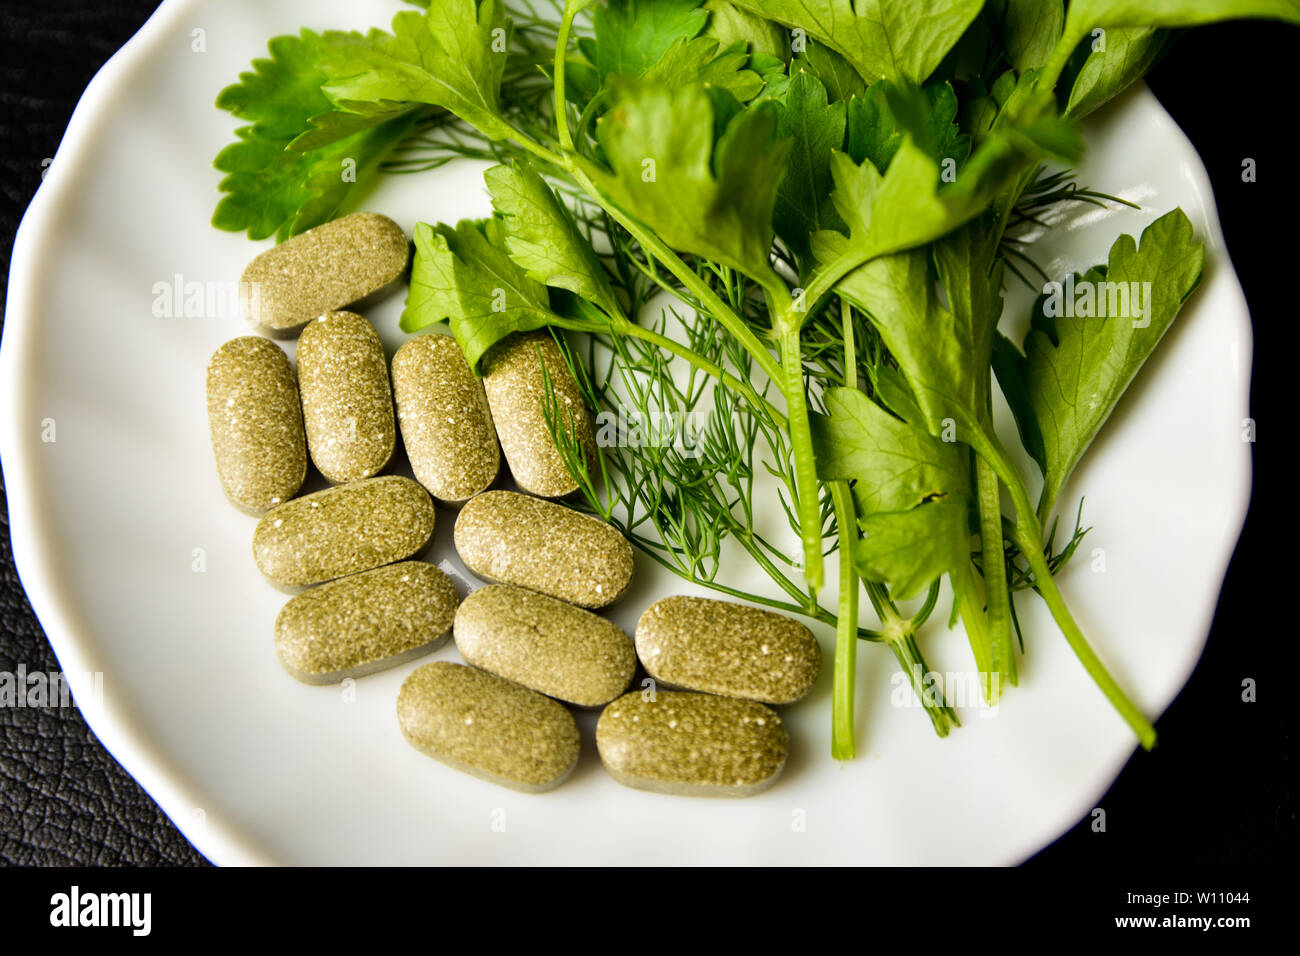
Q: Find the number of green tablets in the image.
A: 12